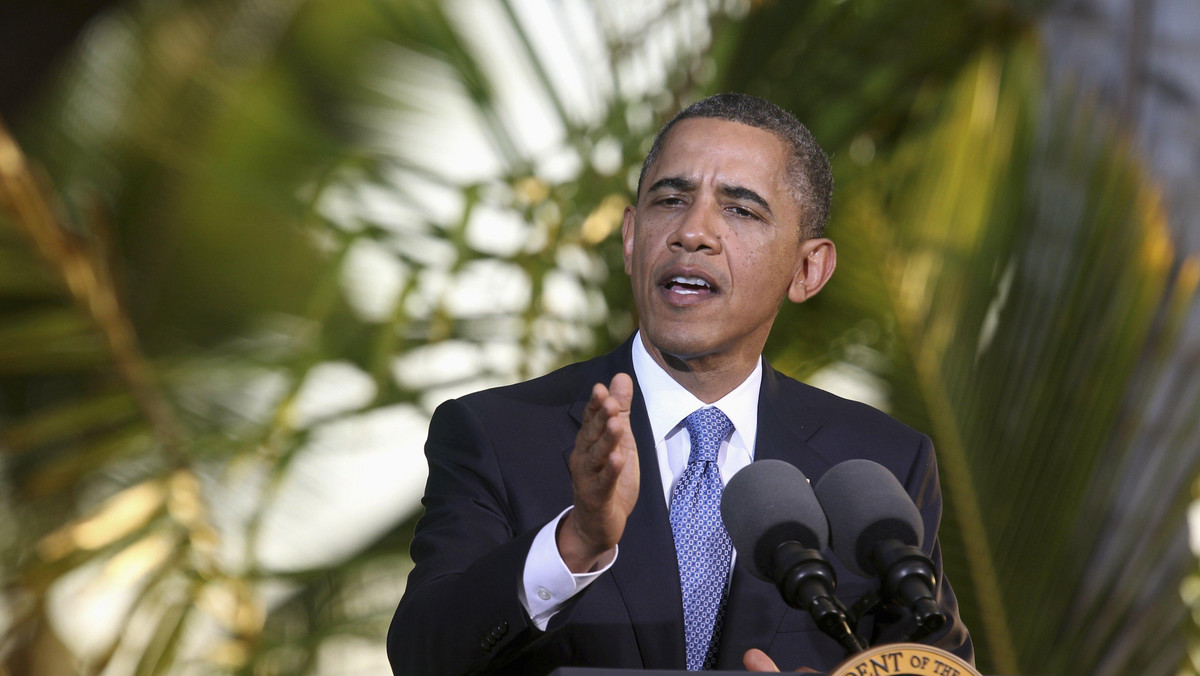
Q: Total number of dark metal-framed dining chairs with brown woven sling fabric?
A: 0